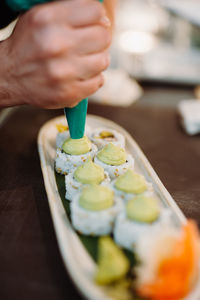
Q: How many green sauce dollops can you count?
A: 6